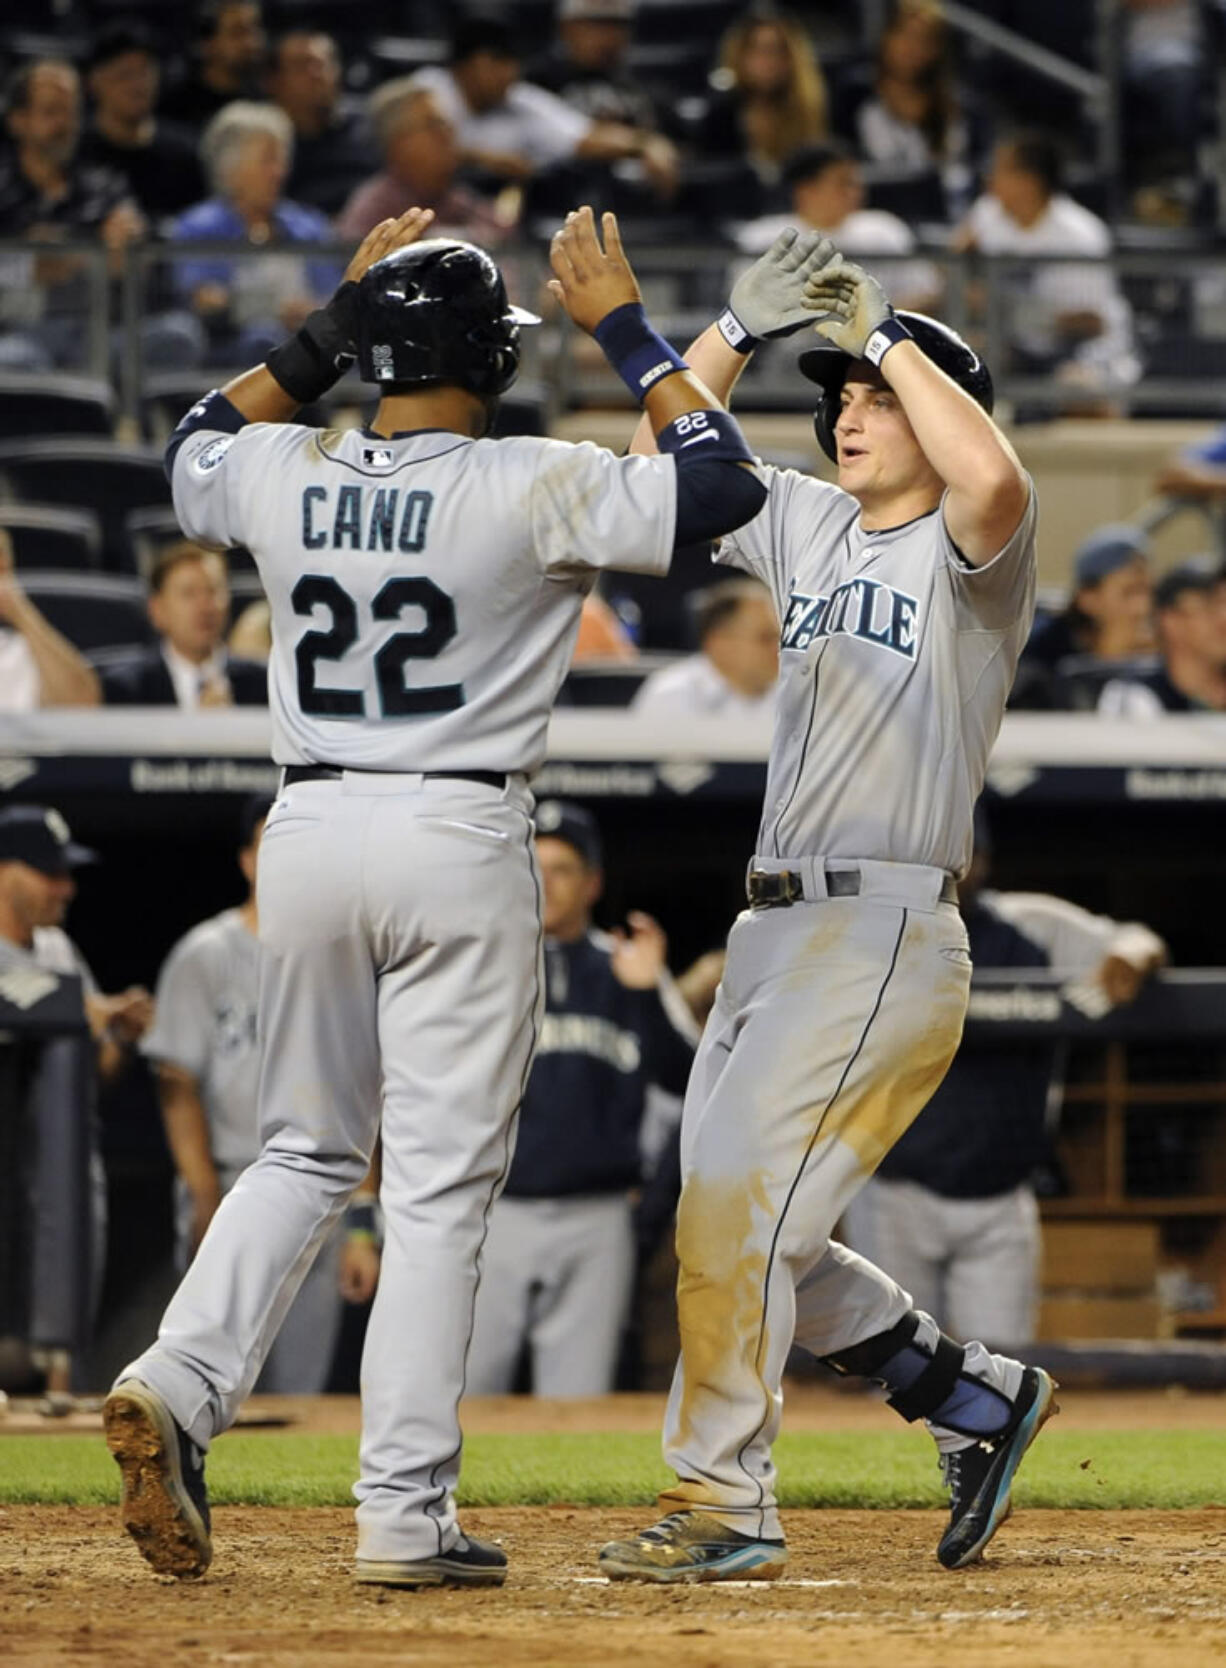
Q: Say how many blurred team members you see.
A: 4